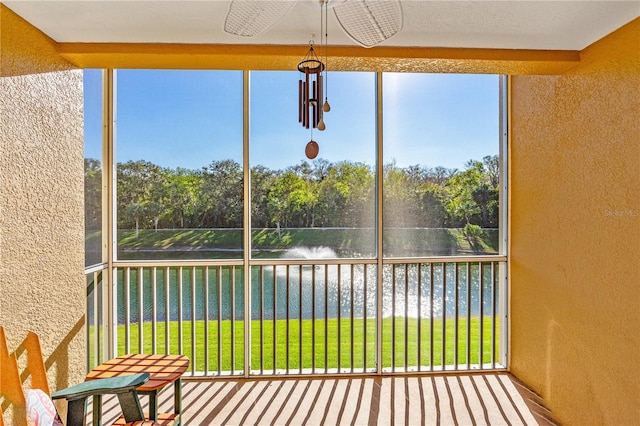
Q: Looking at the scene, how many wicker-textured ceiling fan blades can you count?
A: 2